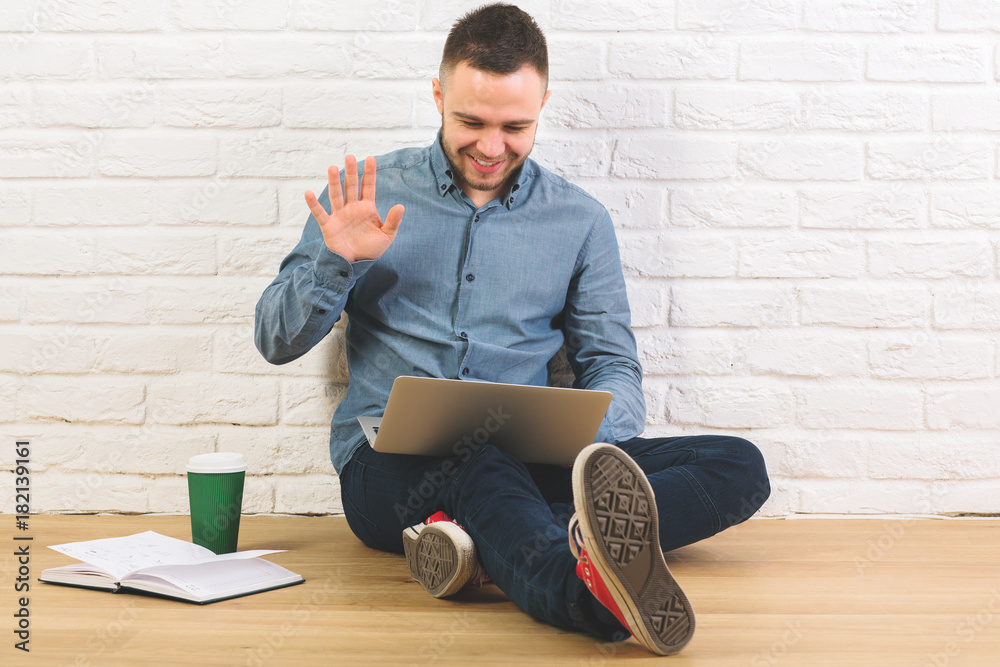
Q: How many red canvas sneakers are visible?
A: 2